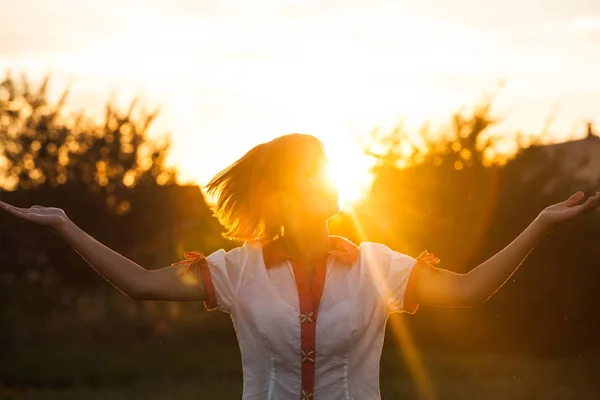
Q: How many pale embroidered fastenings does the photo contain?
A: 3